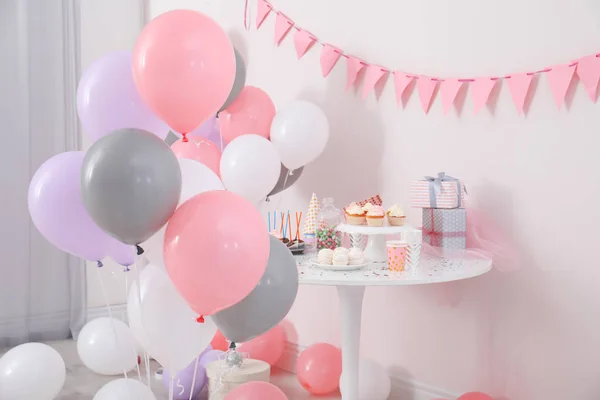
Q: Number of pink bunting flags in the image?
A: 13